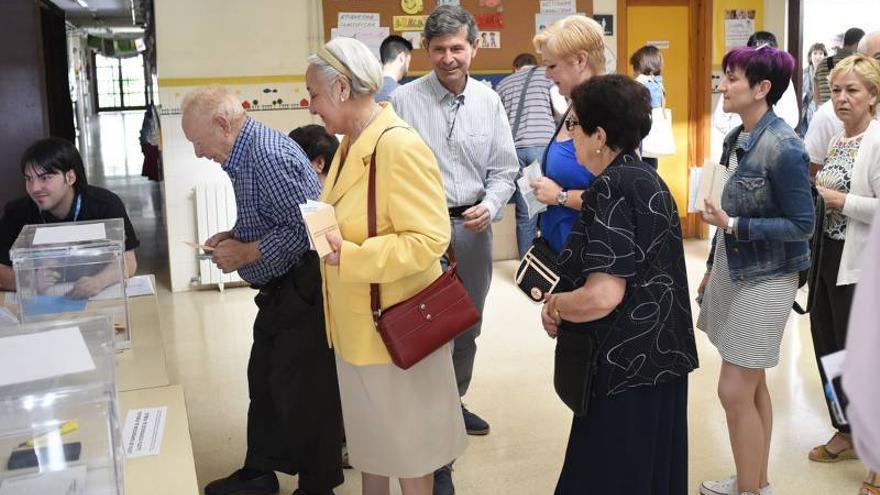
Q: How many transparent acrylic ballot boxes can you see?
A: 2